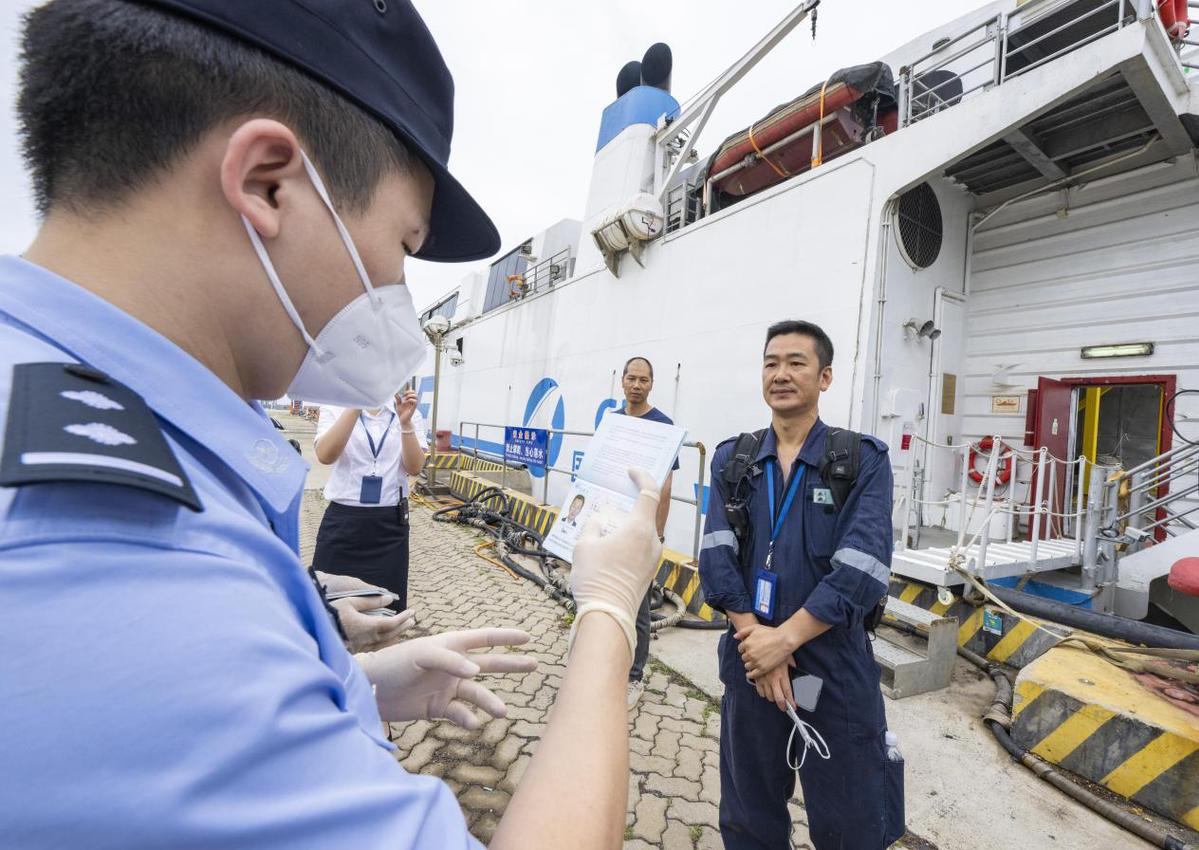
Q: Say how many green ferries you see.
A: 0